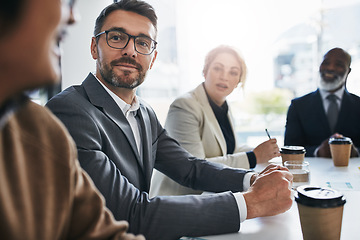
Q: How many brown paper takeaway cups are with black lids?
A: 3